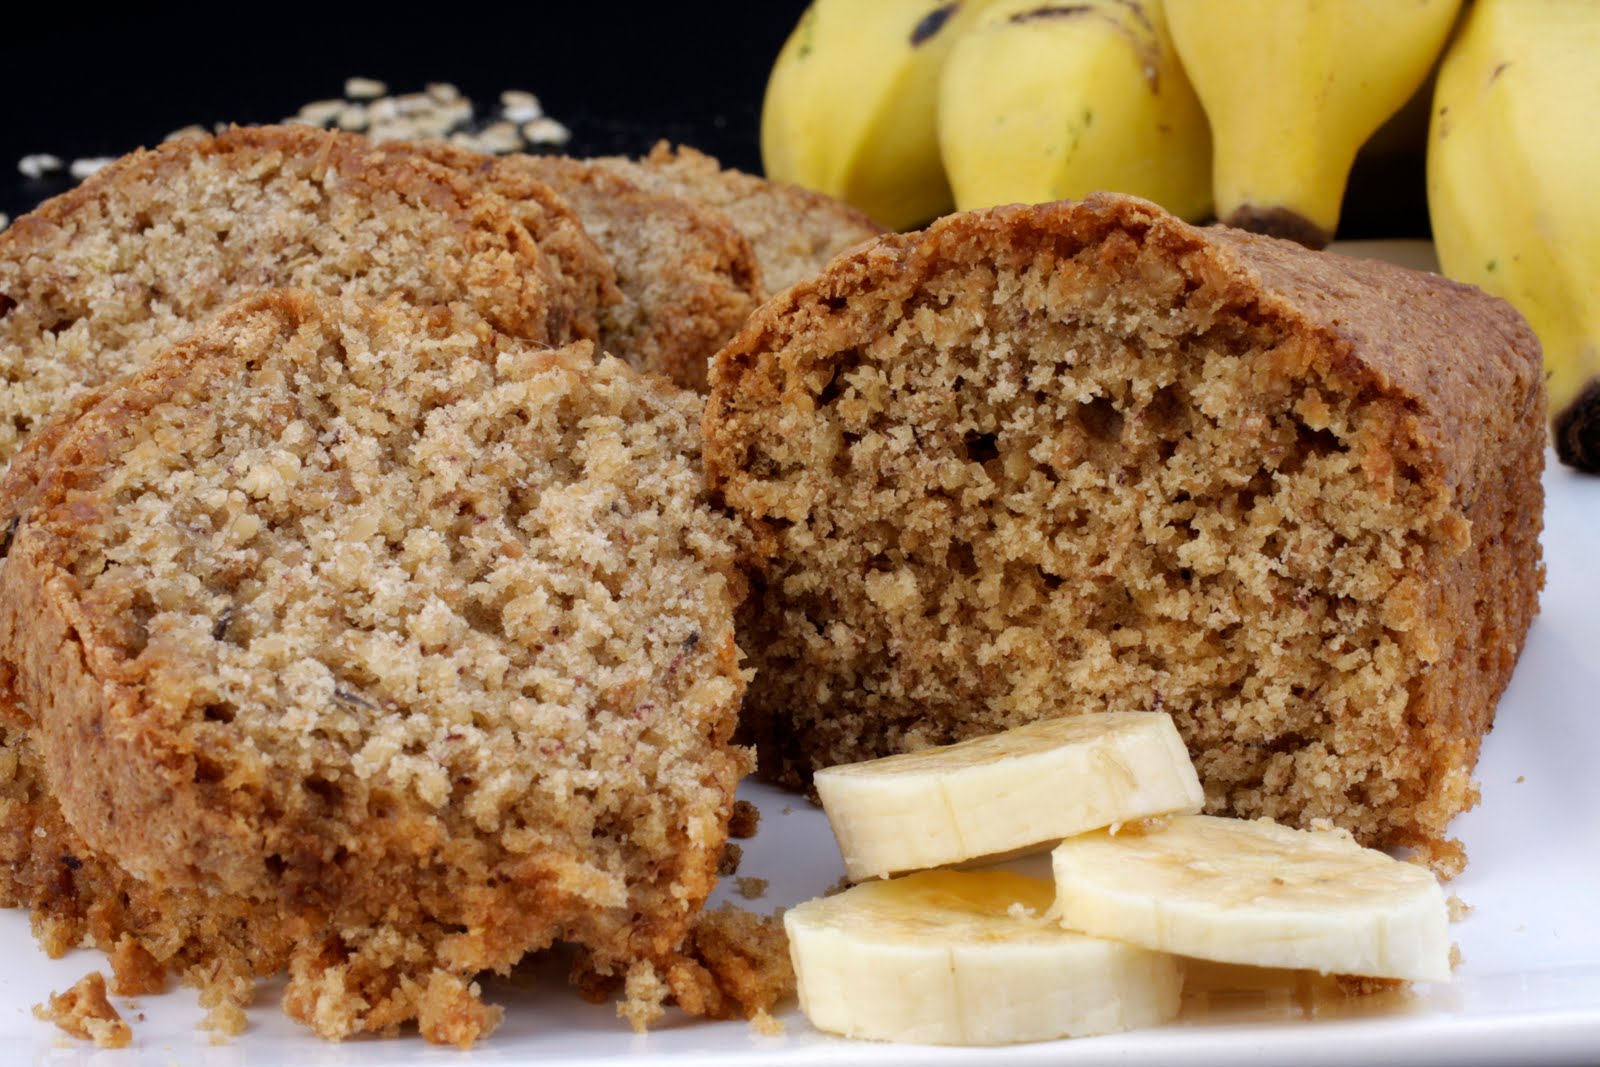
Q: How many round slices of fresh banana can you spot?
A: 3